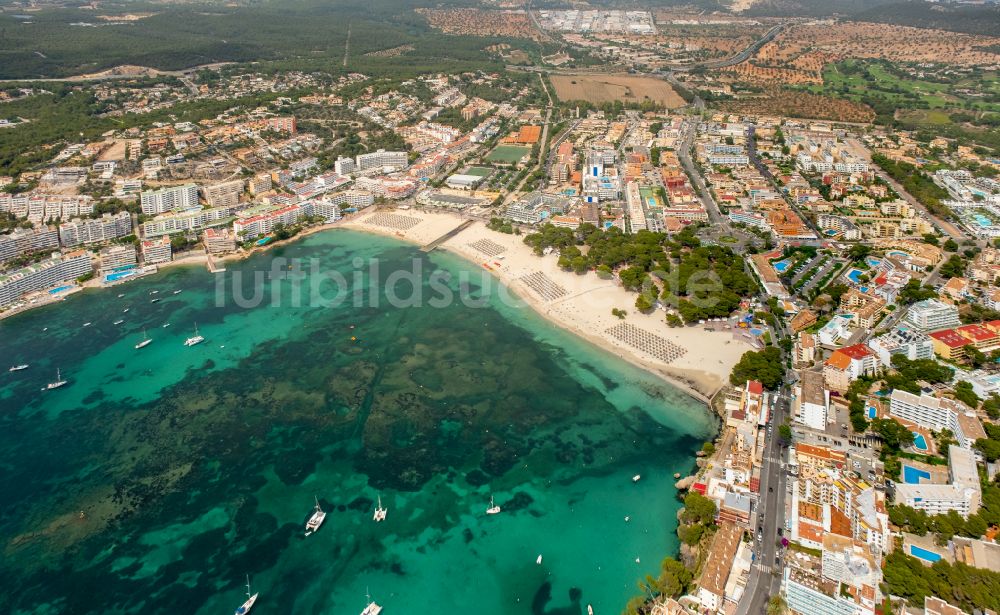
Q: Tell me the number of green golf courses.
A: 1